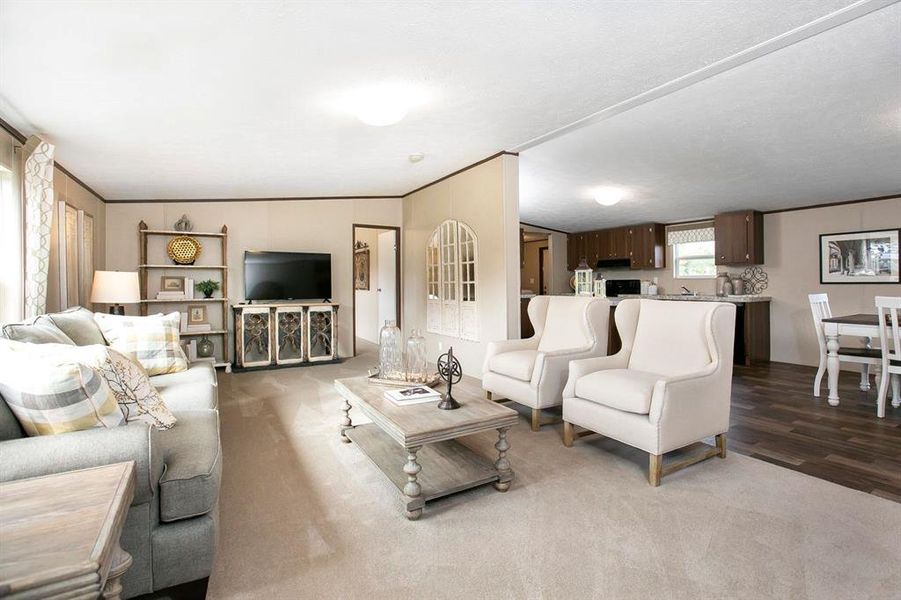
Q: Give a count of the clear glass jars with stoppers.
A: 2